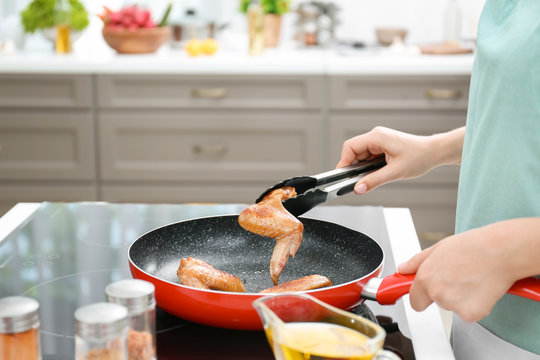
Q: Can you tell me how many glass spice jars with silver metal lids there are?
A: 3